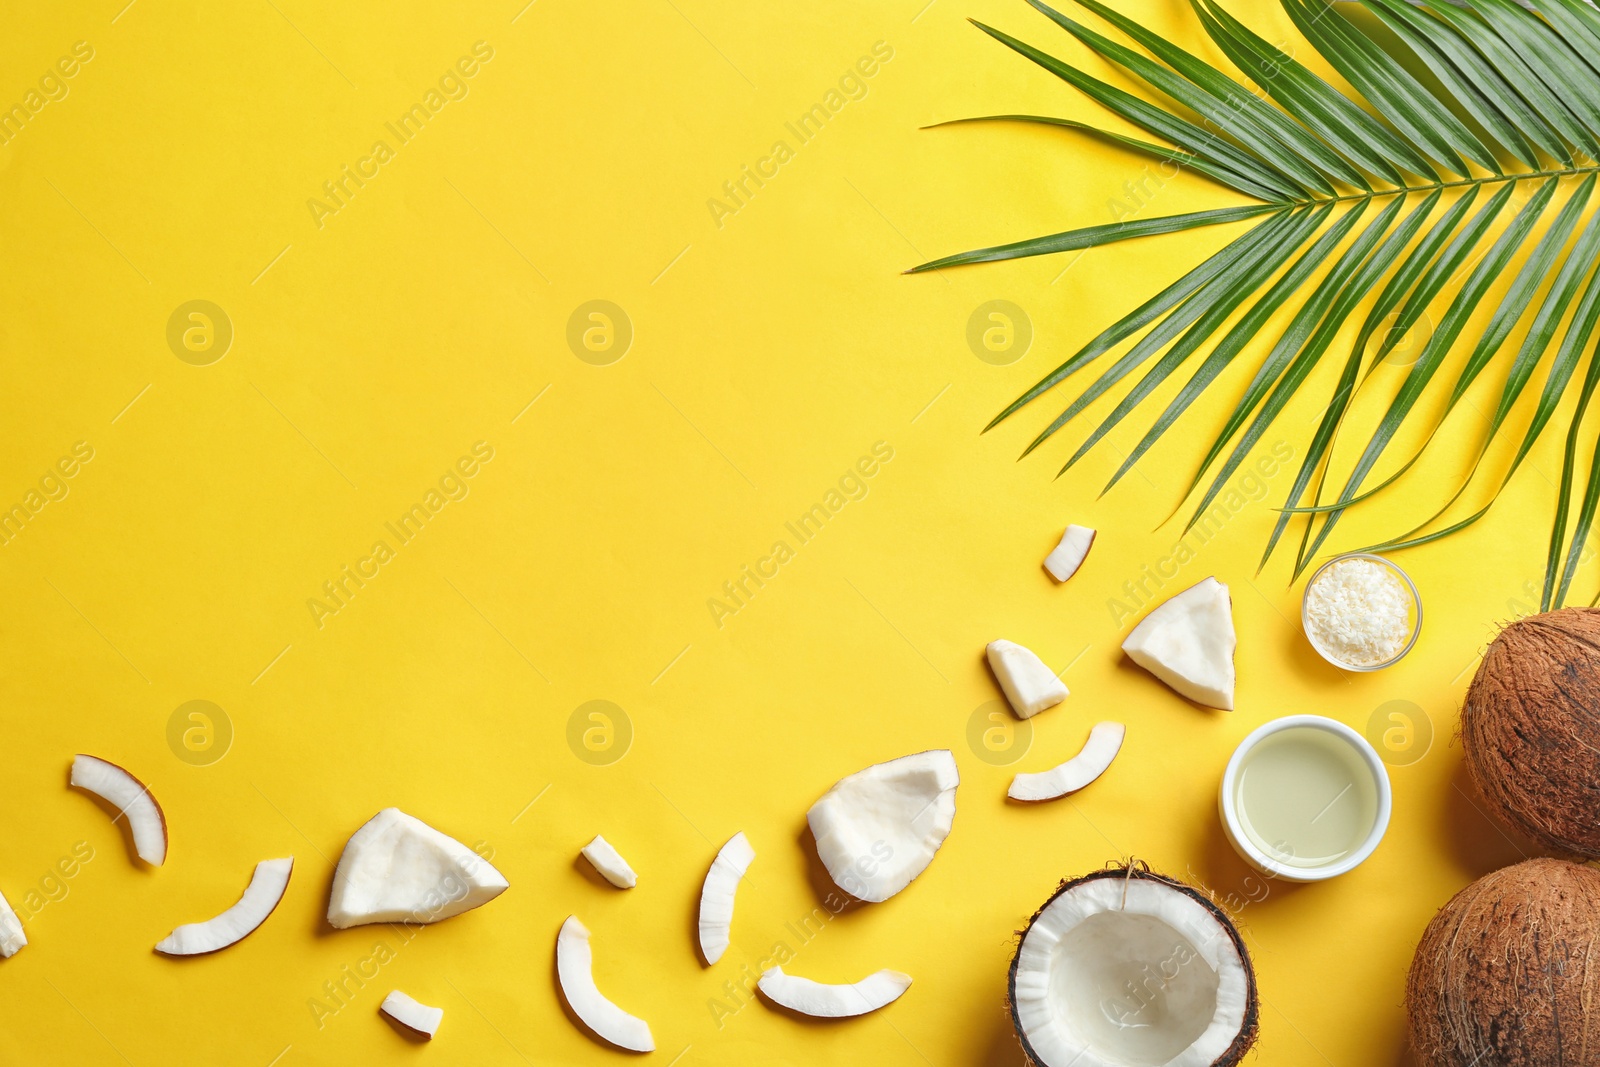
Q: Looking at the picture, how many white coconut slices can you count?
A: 14